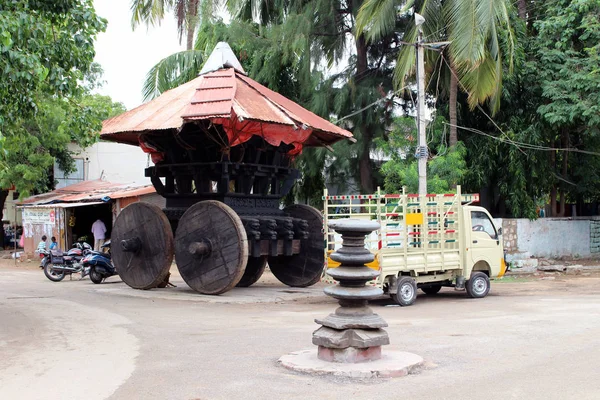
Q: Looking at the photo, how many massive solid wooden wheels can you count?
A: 4